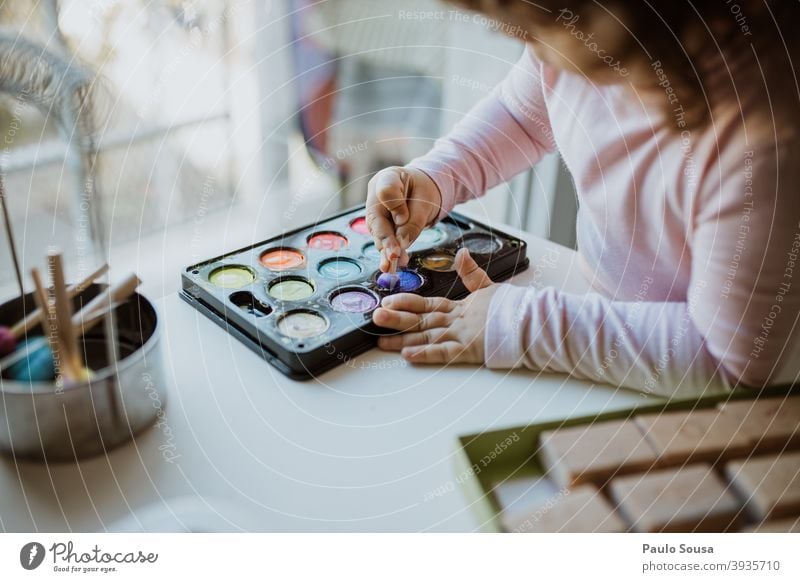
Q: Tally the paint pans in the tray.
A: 13